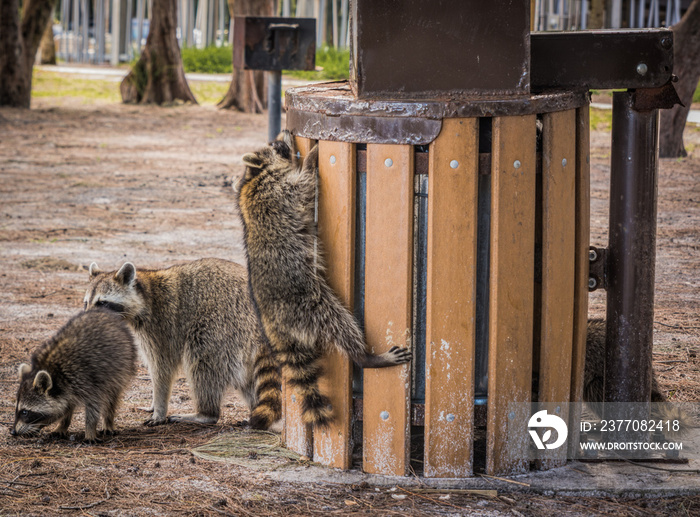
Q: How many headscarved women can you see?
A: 0